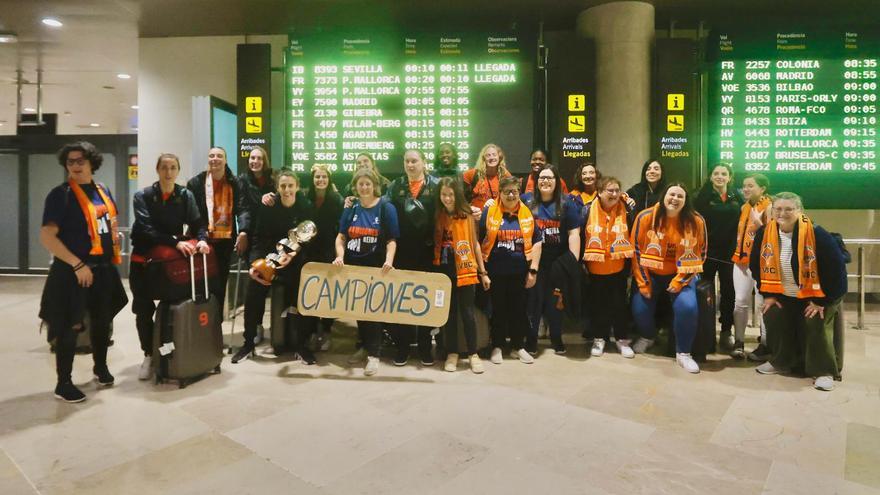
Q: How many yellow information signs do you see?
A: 3